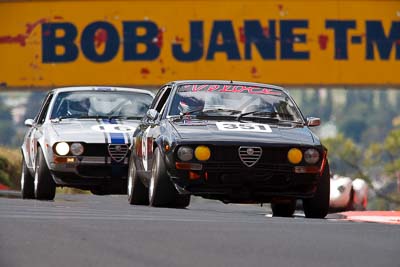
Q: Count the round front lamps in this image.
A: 6